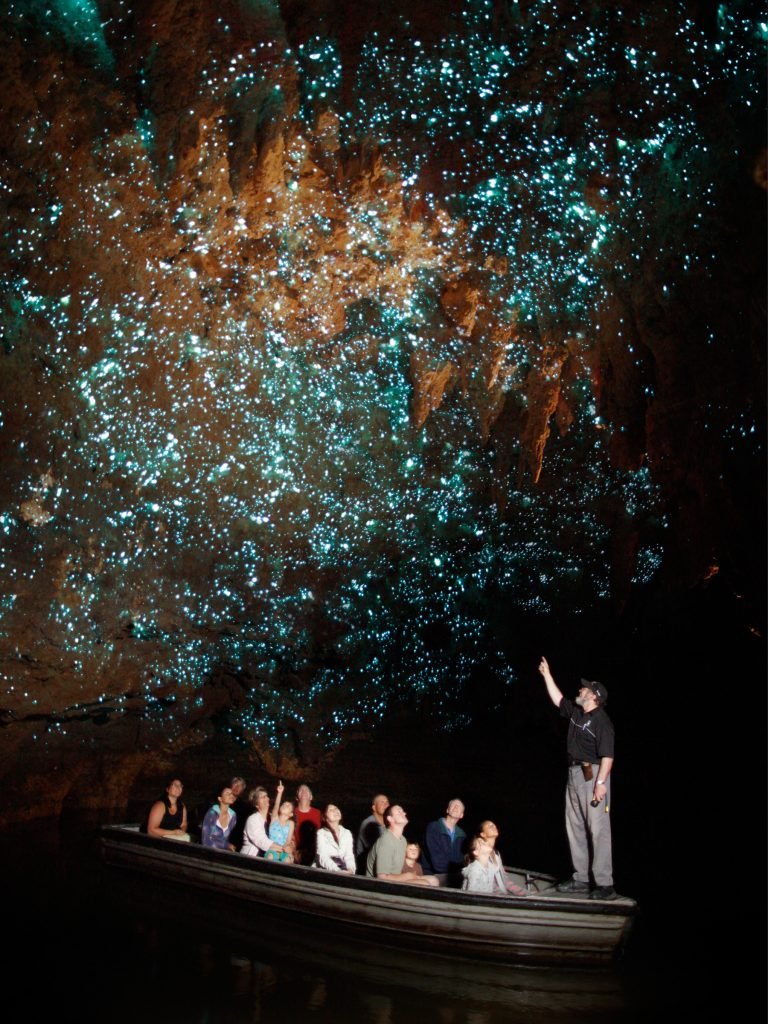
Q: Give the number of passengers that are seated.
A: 13